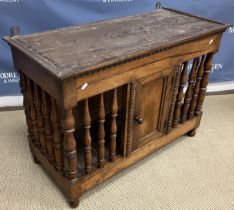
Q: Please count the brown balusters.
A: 13